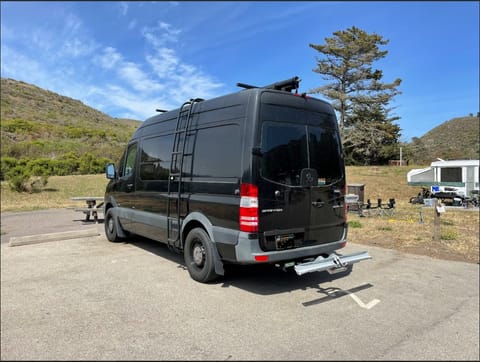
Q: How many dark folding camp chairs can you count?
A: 3